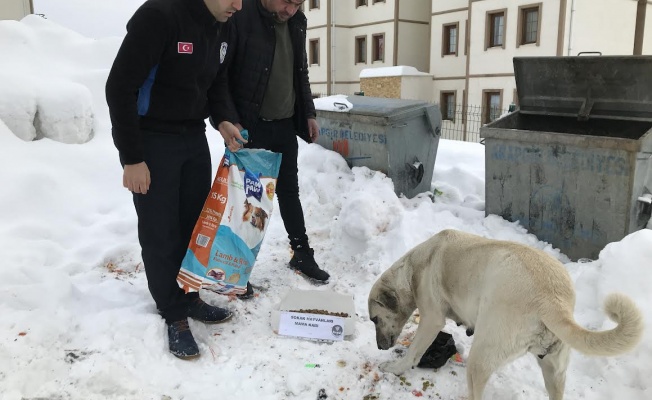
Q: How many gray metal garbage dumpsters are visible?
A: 2